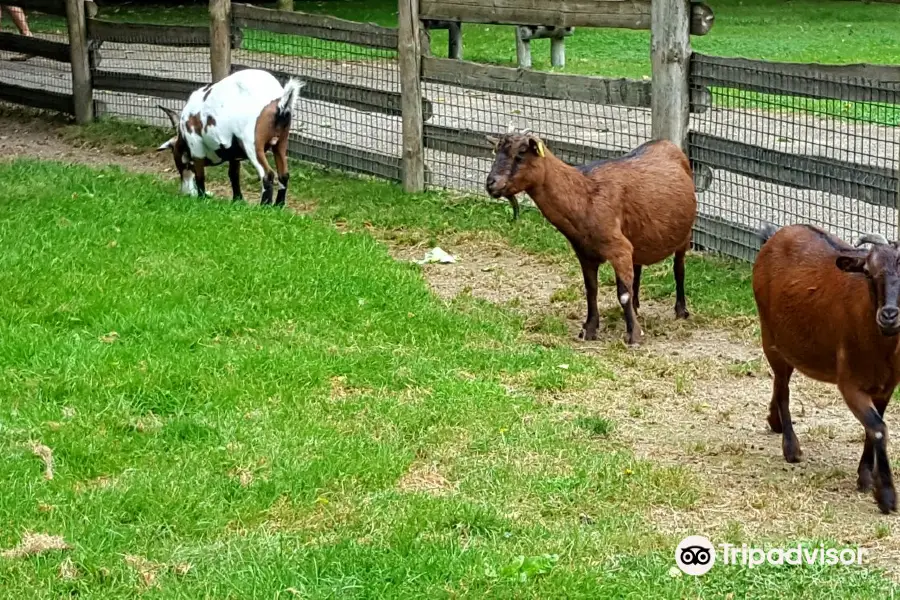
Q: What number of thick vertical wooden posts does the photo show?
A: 4